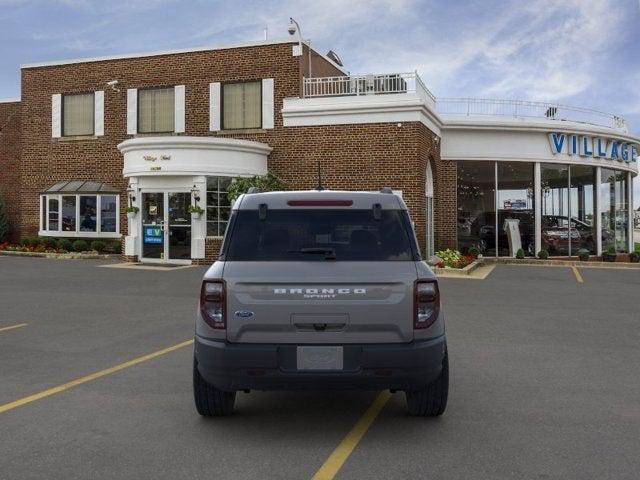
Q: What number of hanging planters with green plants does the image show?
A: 2